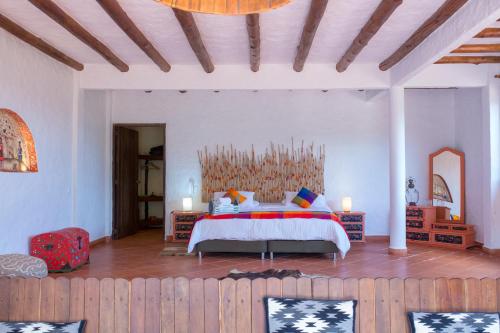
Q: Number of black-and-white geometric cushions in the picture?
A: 3